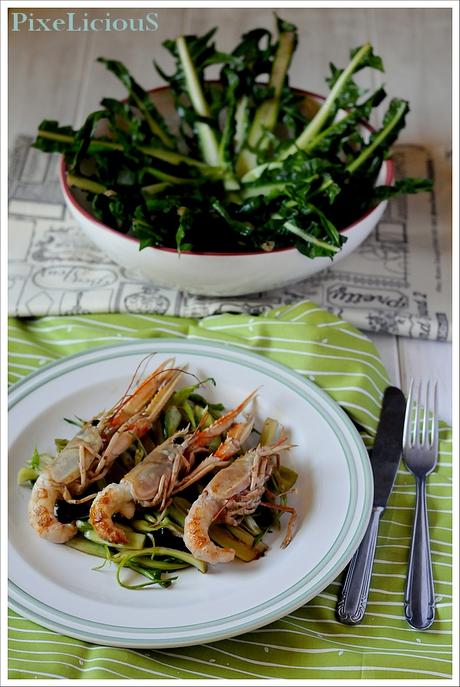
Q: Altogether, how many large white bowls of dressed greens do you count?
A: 1